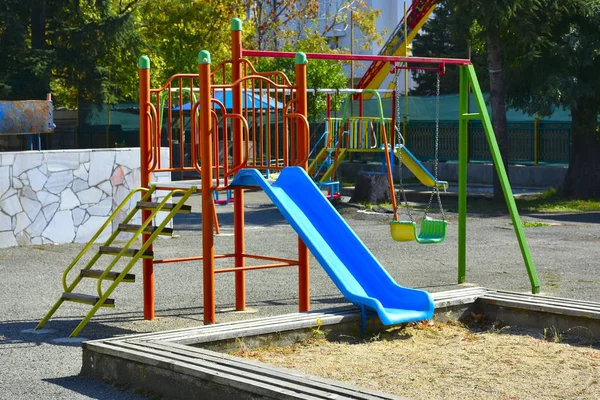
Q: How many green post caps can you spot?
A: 4